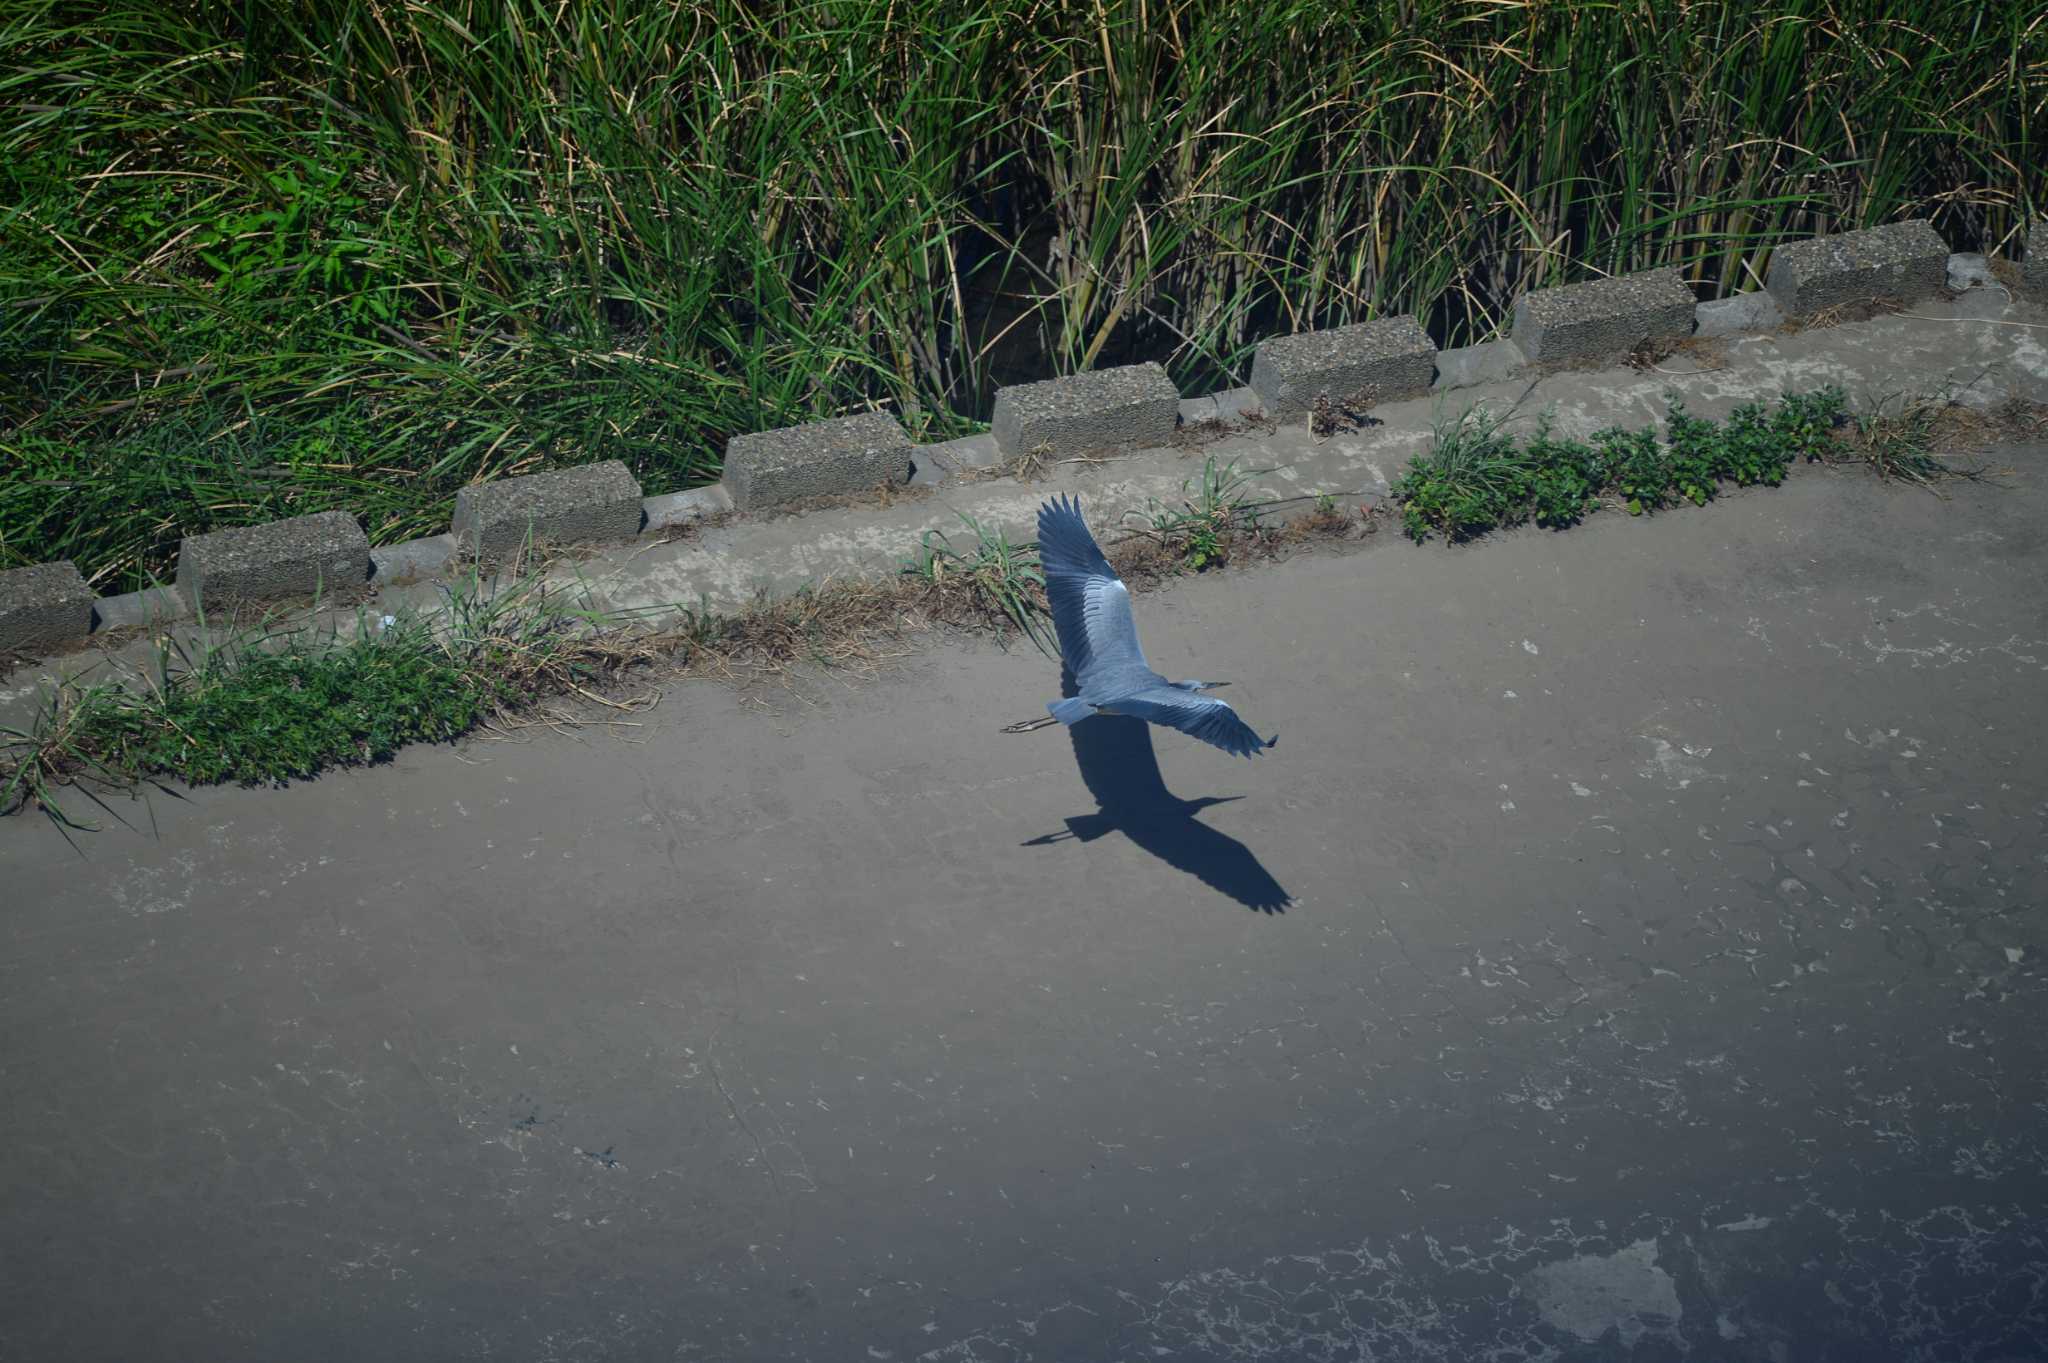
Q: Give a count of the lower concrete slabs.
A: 8